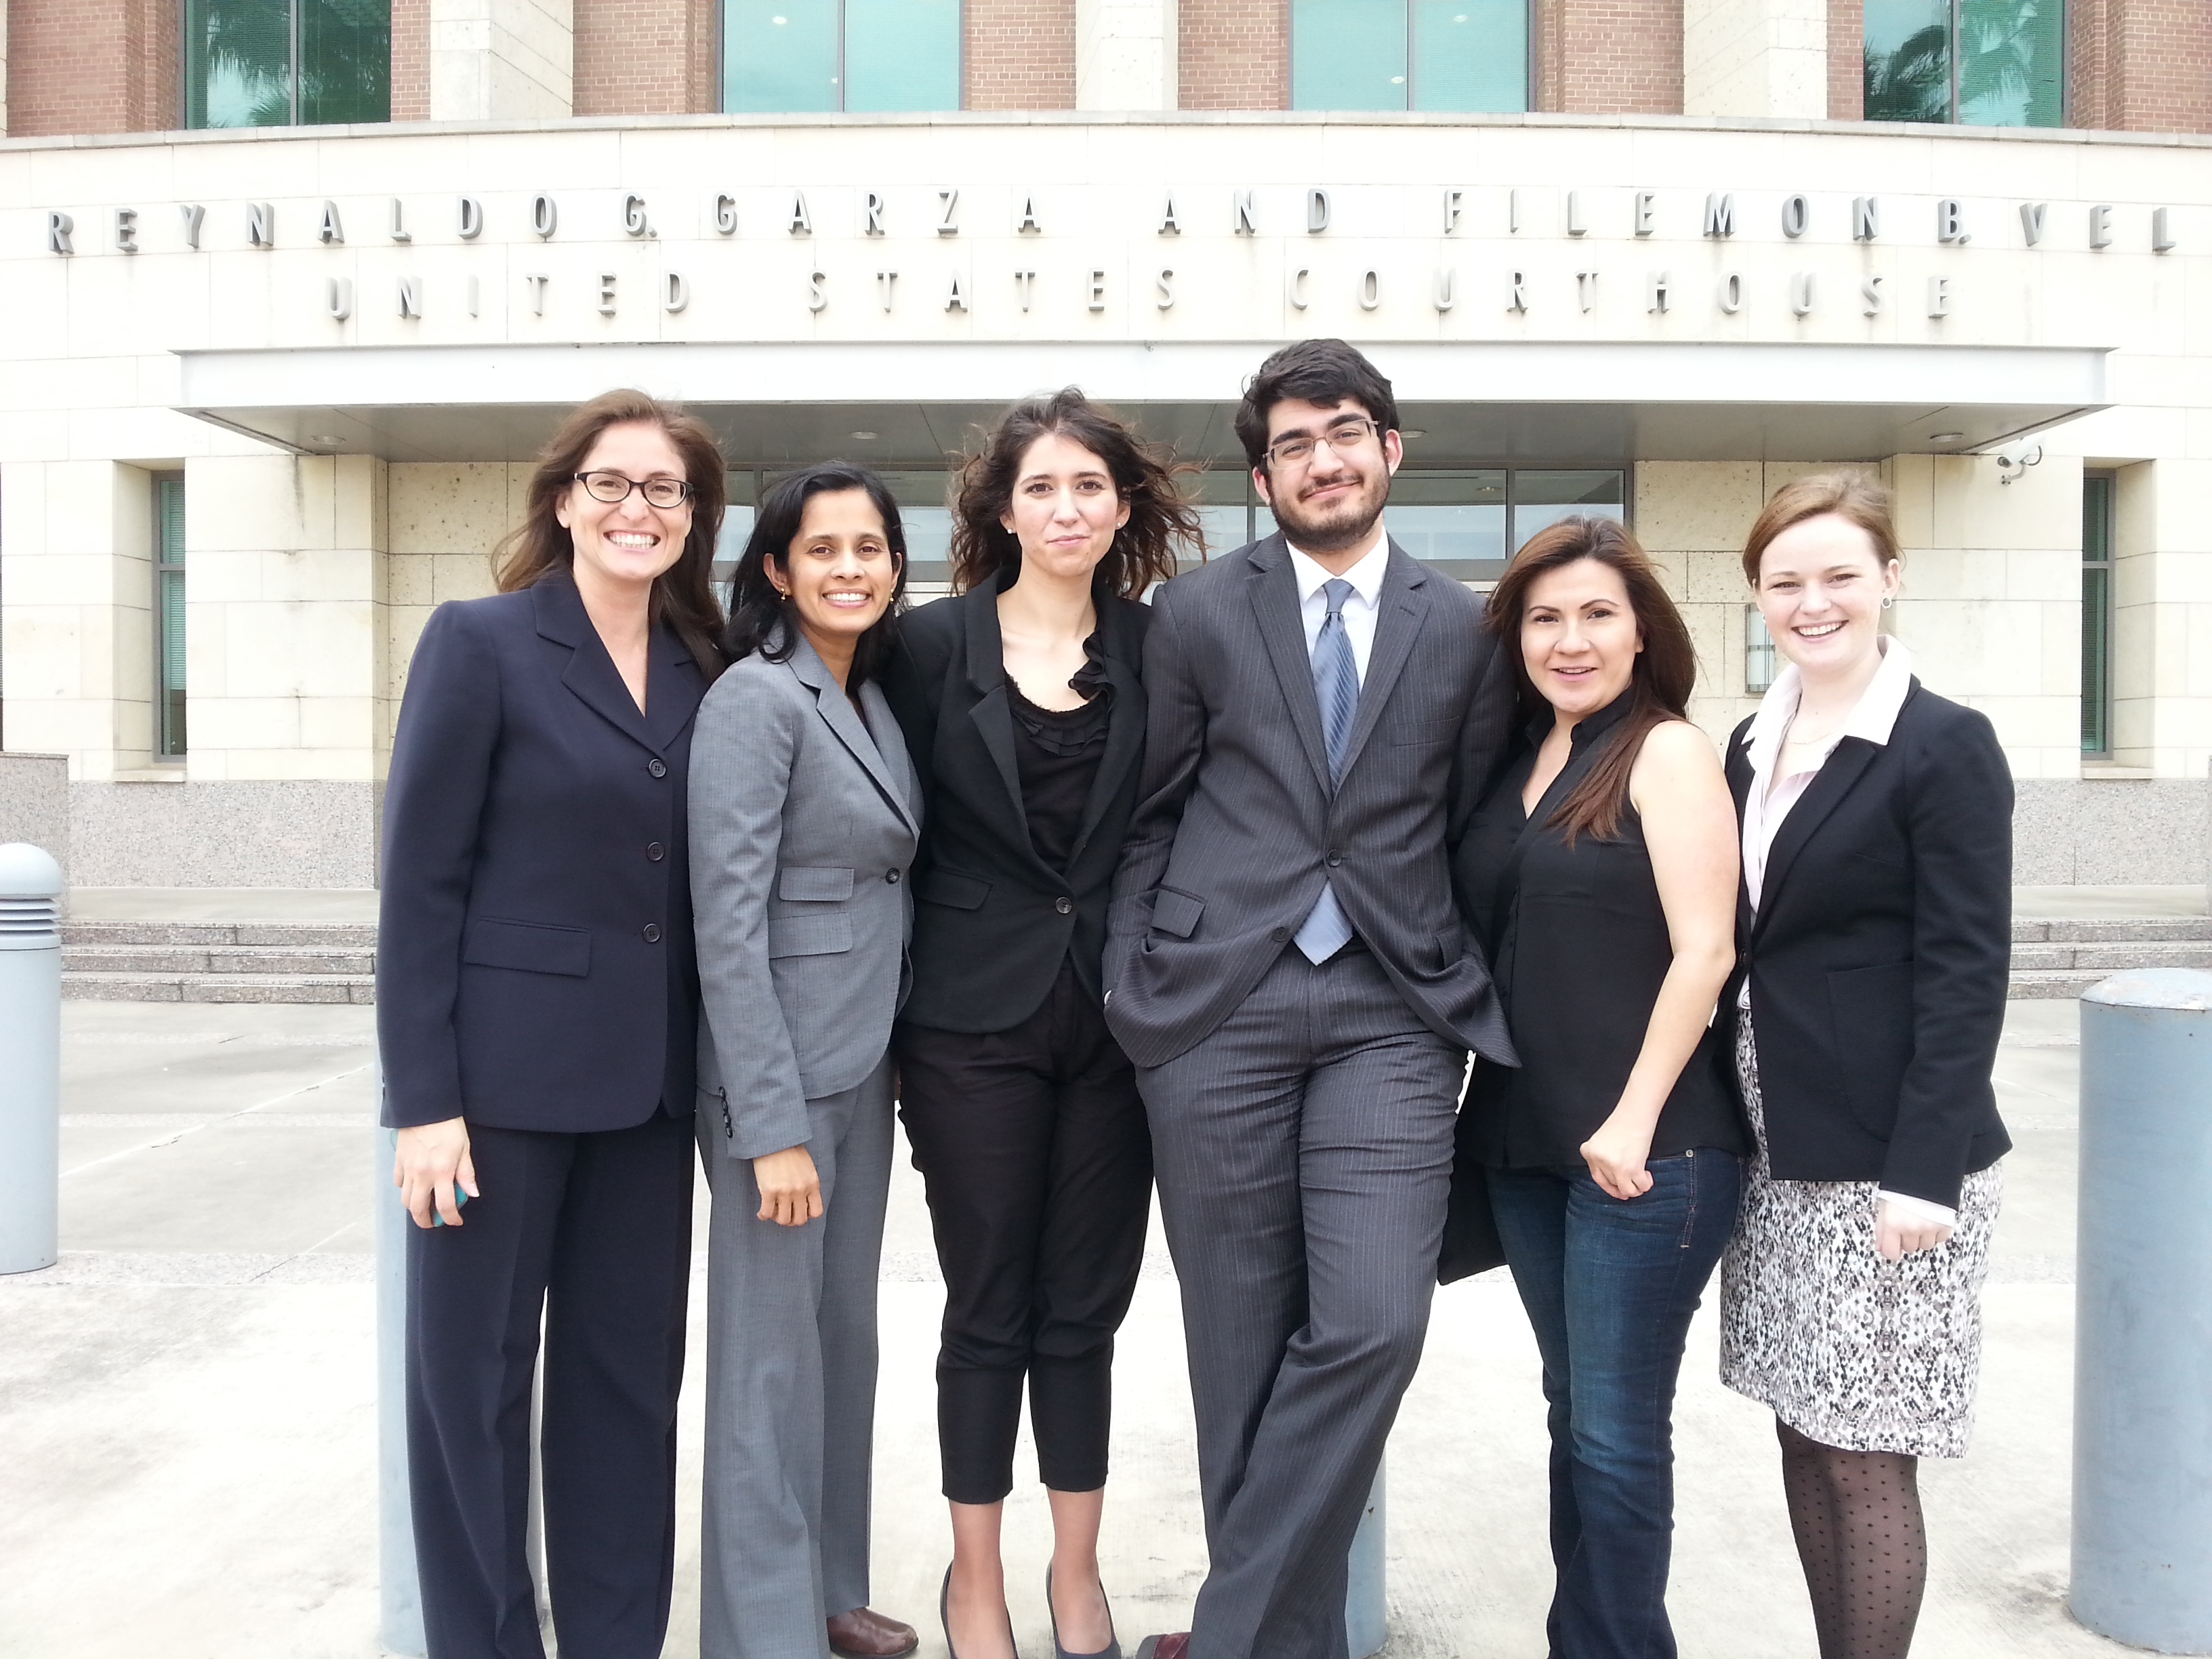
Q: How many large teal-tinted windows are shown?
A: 4